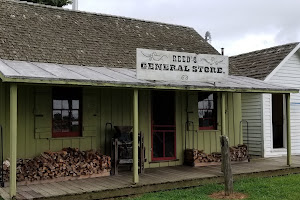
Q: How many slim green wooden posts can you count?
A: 4